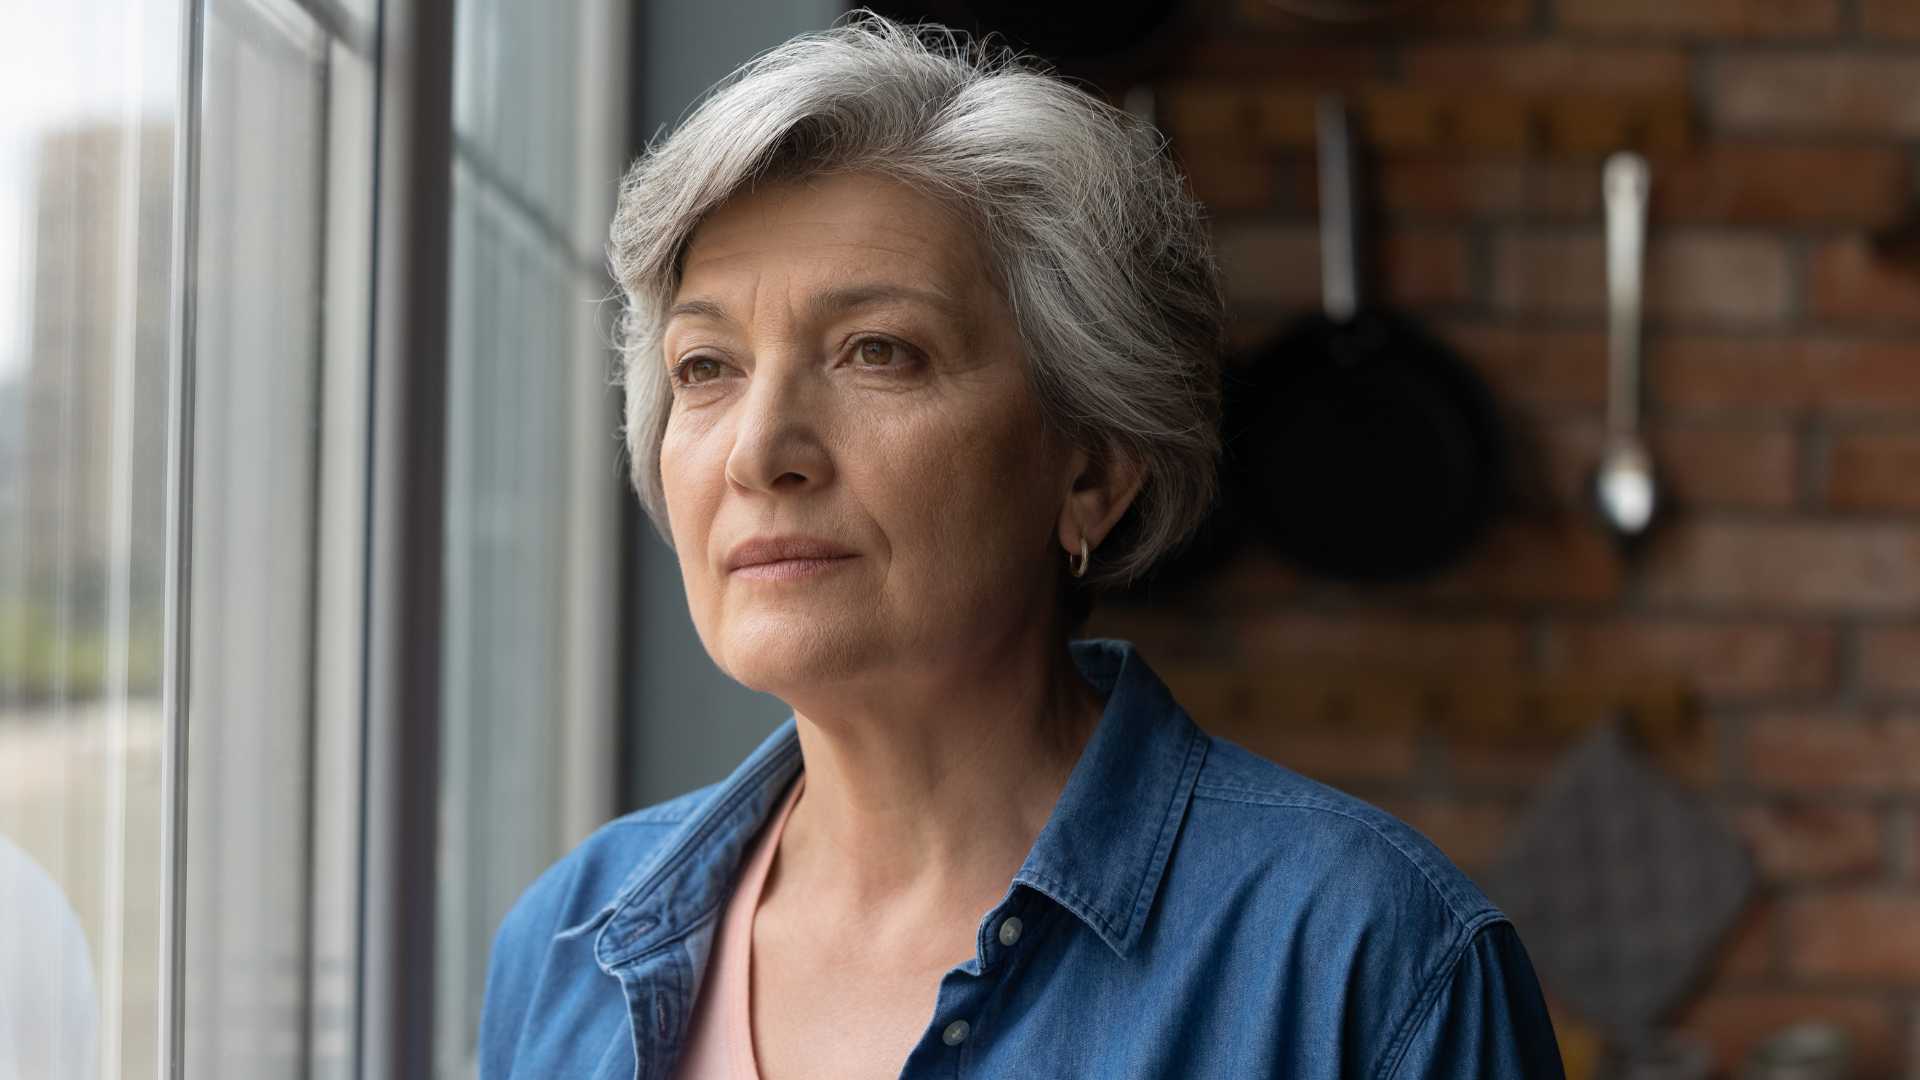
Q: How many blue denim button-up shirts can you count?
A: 1